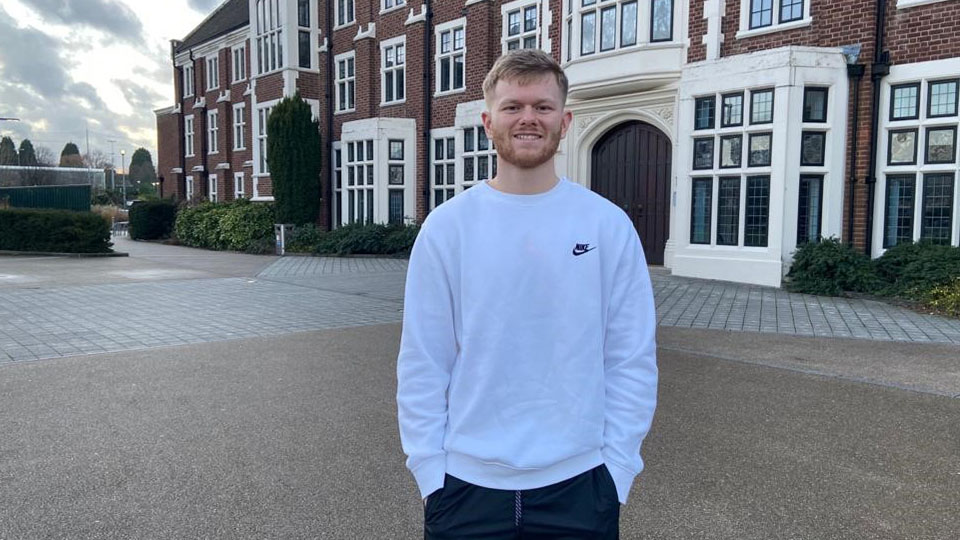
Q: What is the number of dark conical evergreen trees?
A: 5